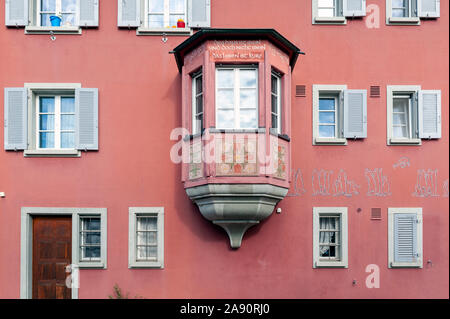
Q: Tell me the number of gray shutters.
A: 11